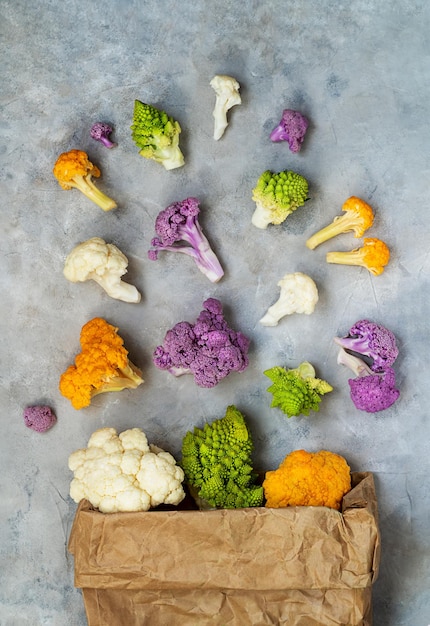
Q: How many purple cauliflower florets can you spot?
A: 7